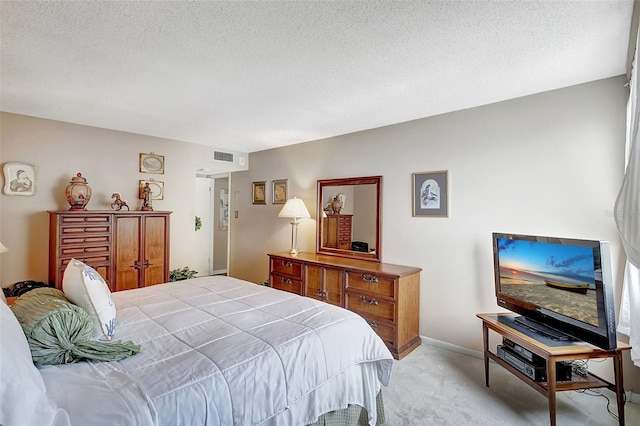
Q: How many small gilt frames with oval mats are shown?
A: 2